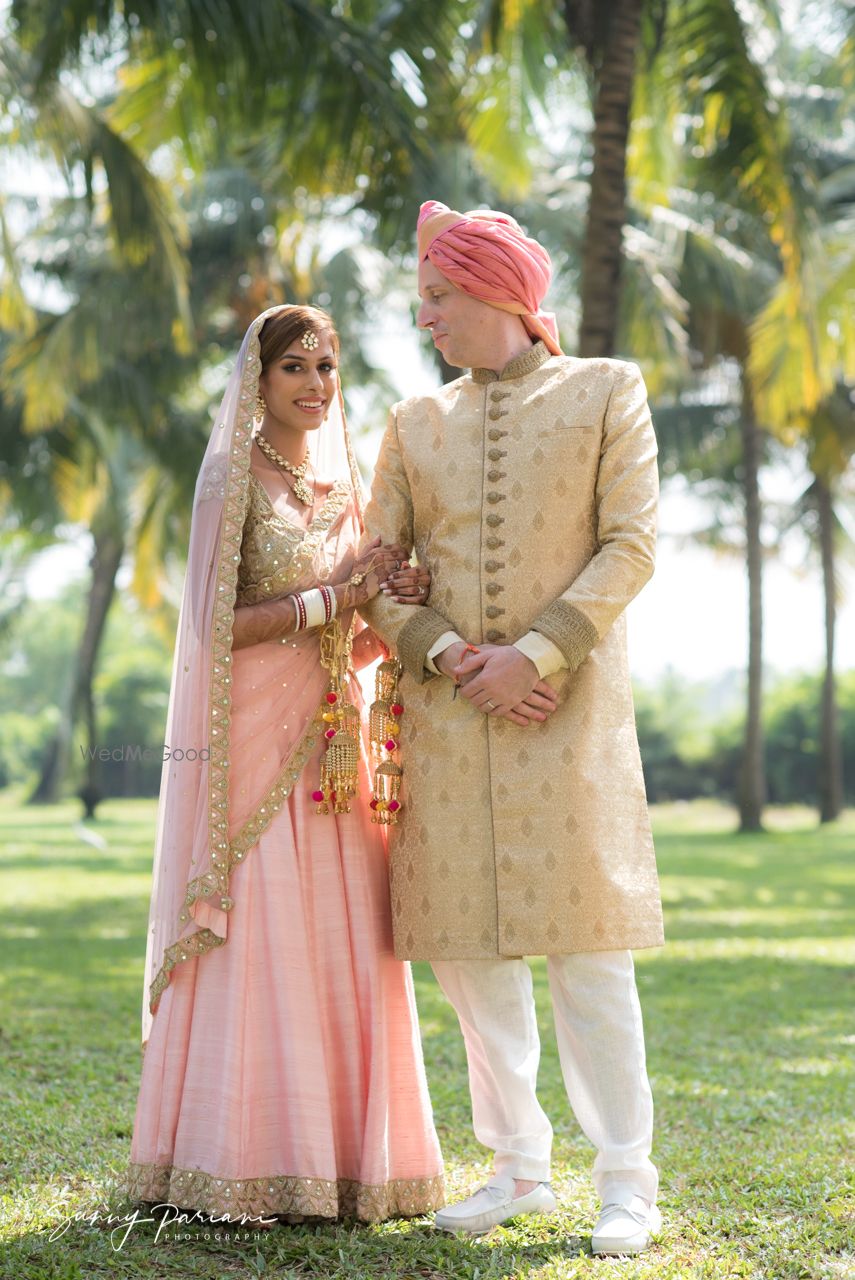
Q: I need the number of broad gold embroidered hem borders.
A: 1